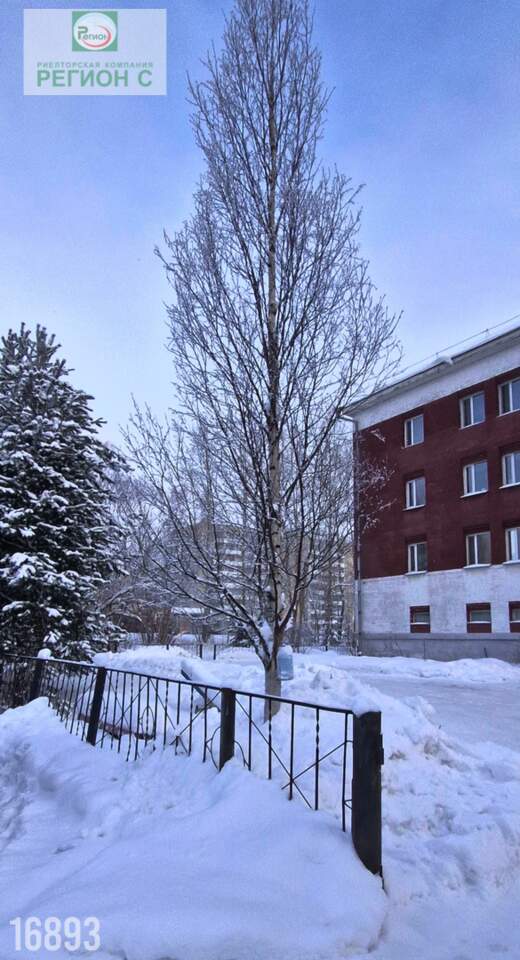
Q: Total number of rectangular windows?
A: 12